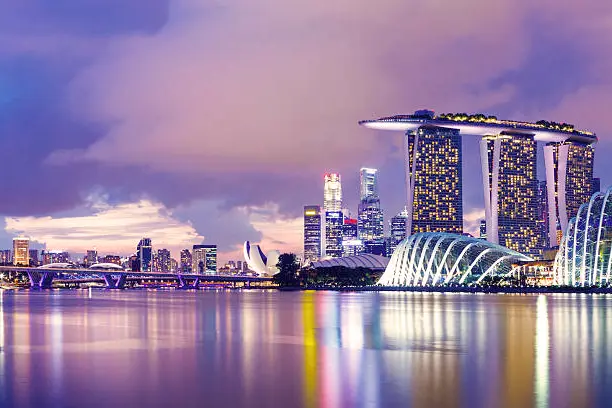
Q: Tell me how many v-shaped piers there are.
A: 3